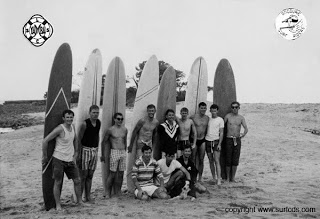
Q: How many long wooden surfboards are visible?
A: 7